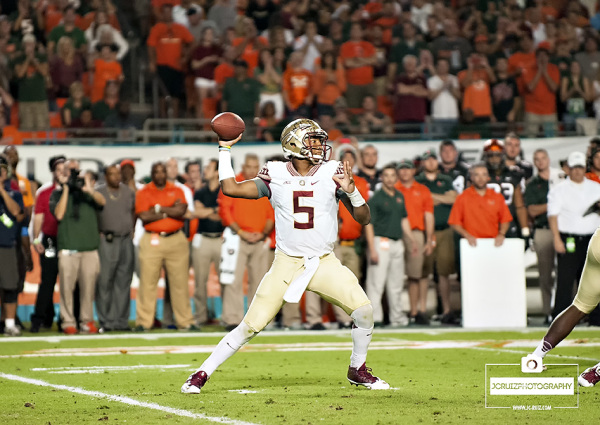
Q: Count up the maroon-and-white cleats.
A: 3